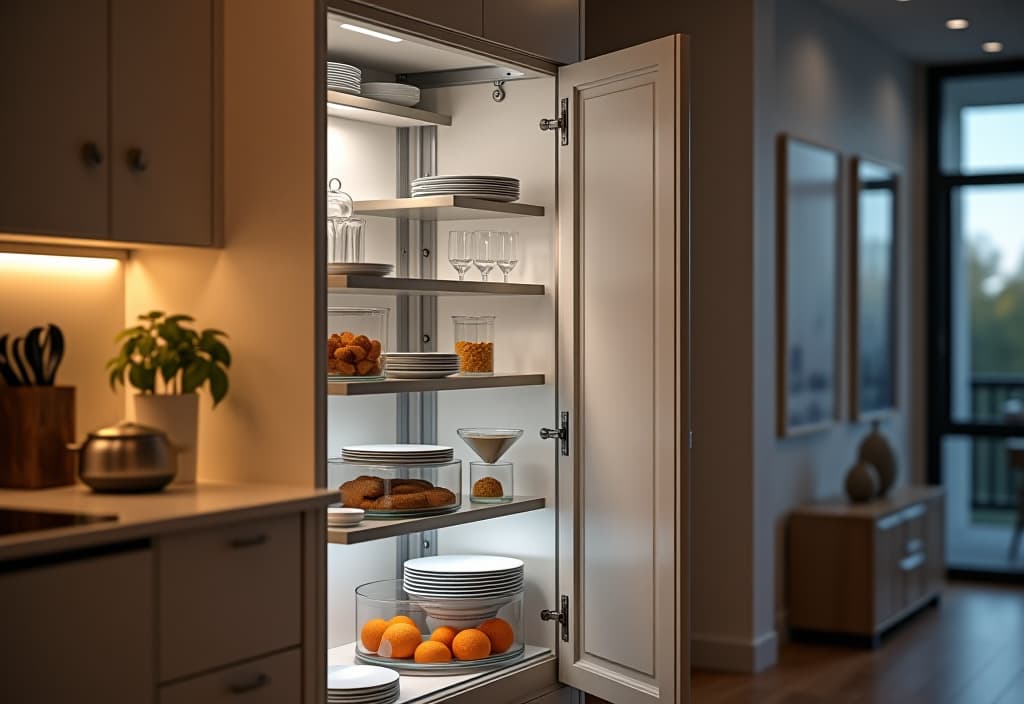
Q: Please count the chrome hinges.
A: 3